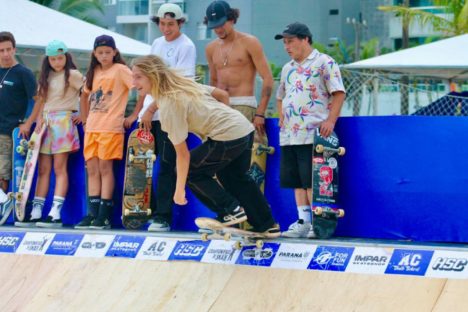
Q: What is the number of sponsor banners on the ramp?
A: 14